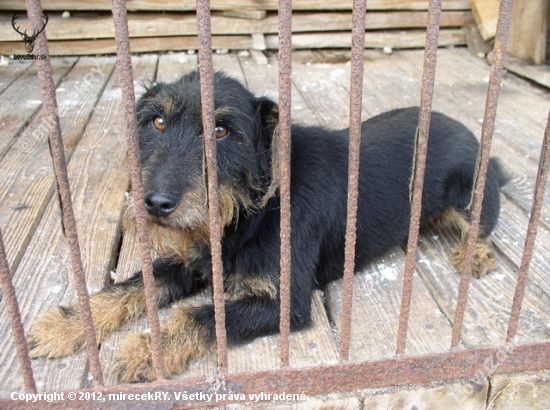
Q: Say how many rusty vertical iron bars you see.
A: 9